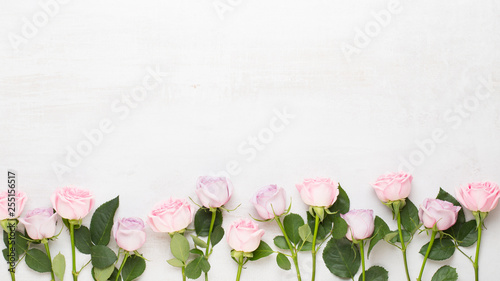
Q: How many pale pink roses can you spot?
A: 7